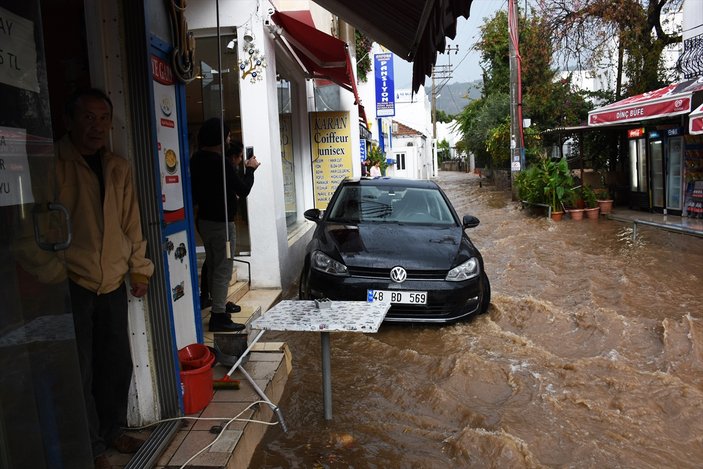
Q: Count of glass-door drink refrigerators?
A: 3